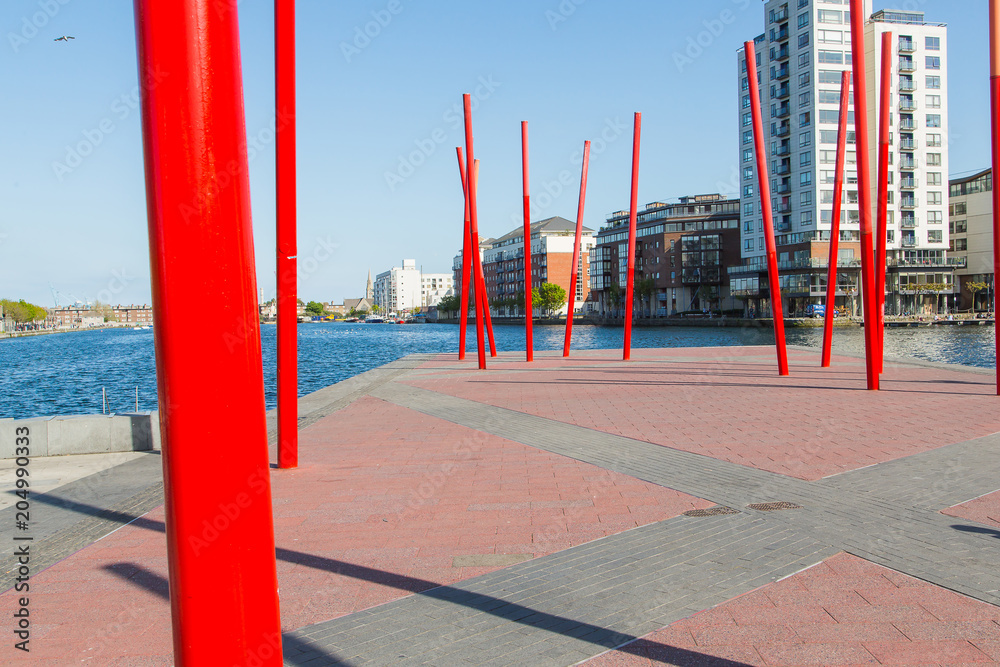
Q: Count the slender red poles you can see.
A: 13